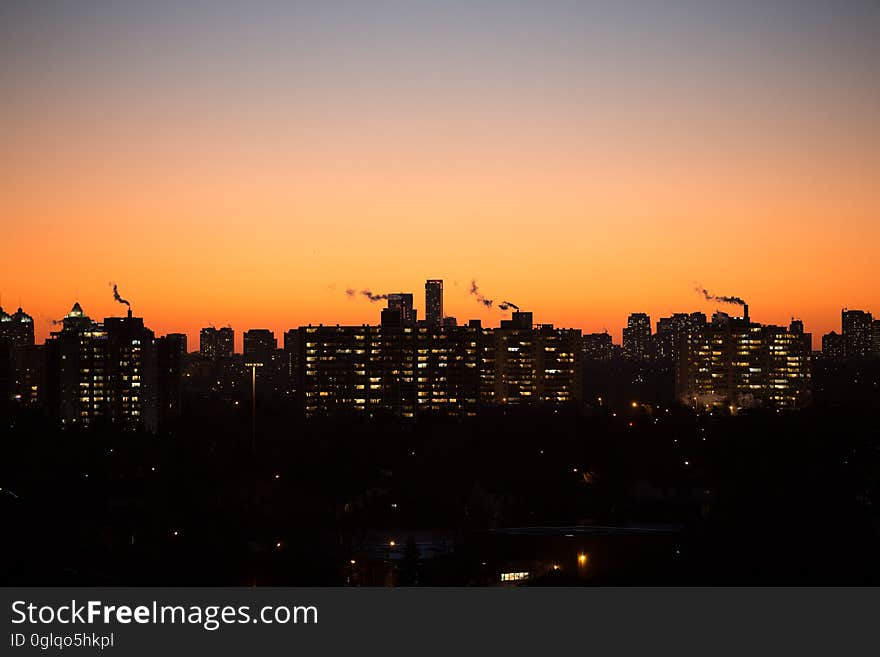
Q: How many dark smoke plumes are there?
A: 4